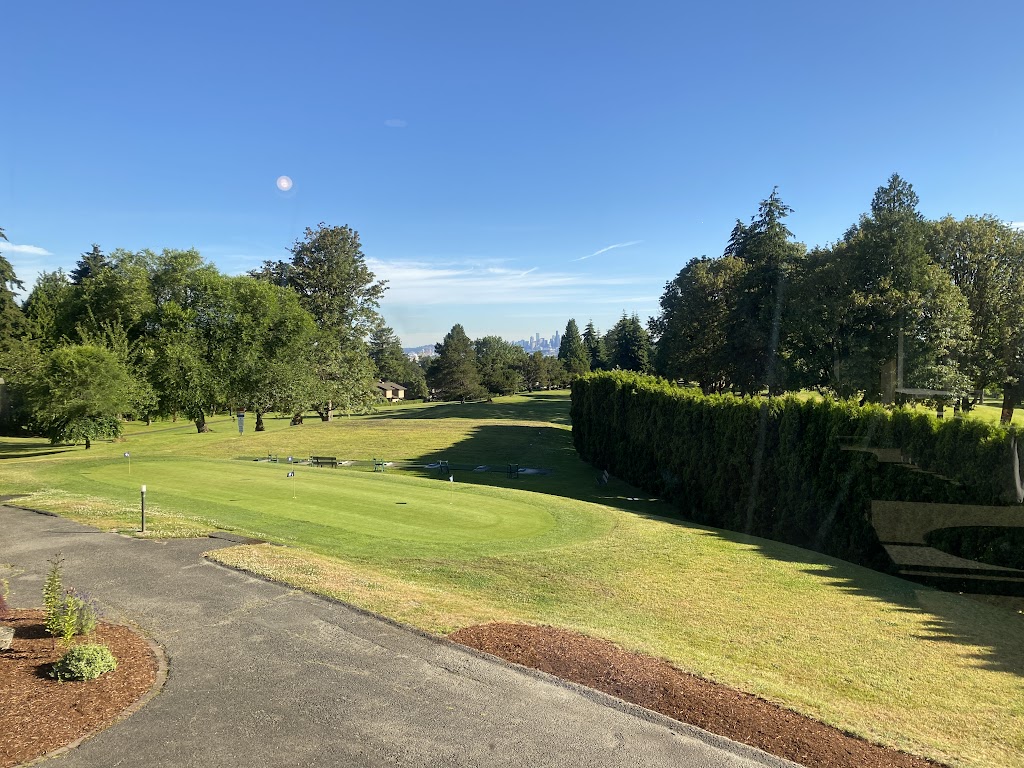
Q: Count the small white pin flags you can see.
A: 4